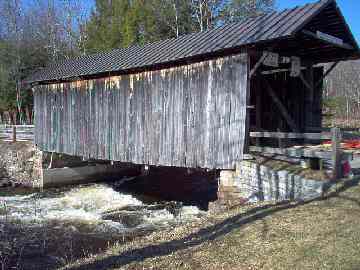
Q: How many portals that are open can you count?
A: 1